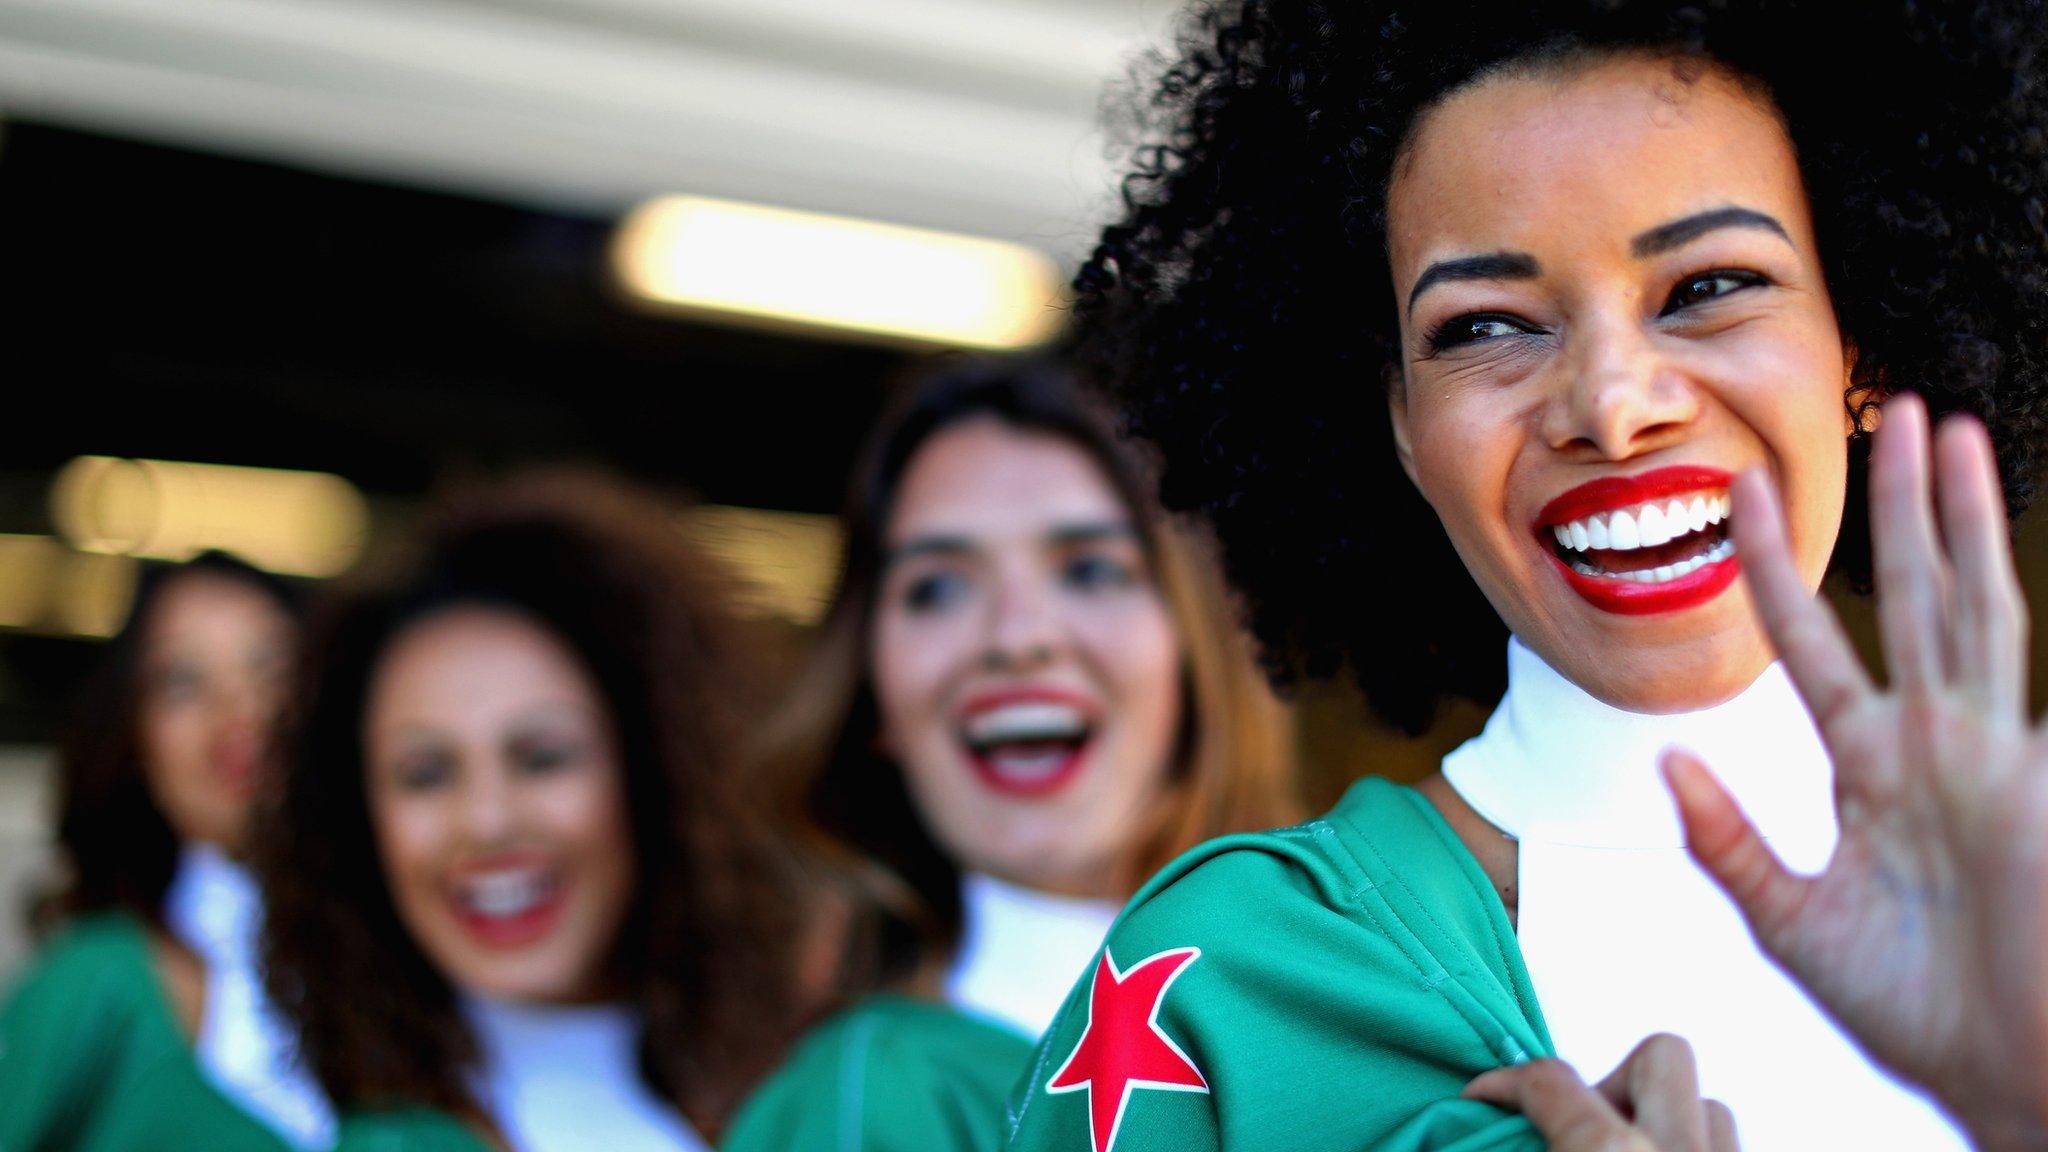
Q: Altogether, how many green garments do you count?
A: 4